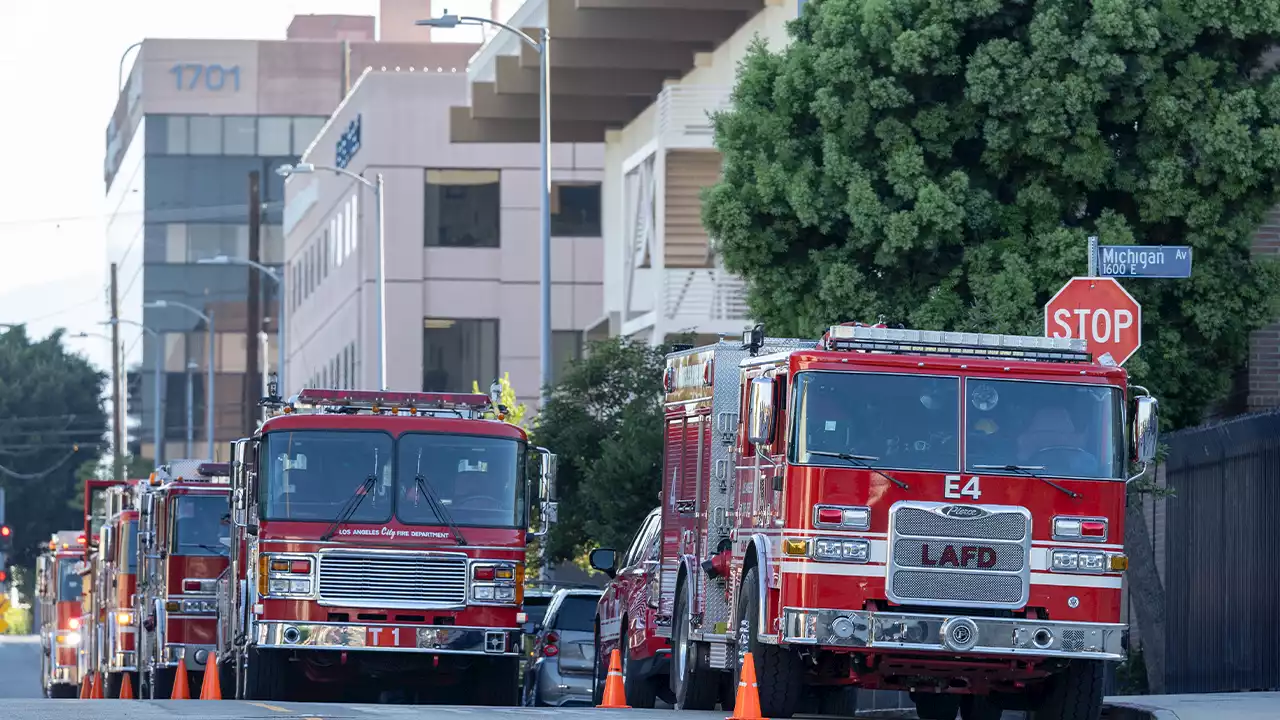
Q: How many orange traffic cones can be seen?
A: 7